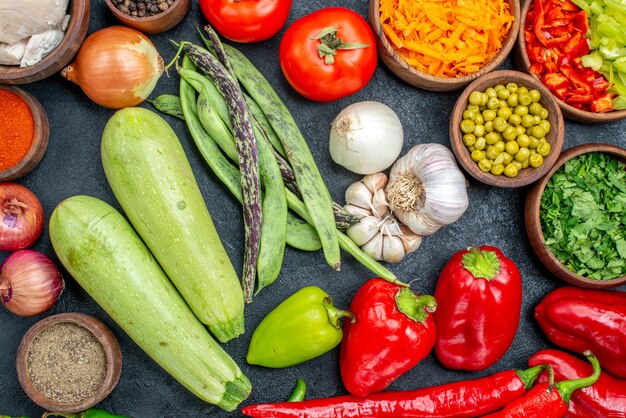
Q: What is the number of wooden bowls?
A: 8